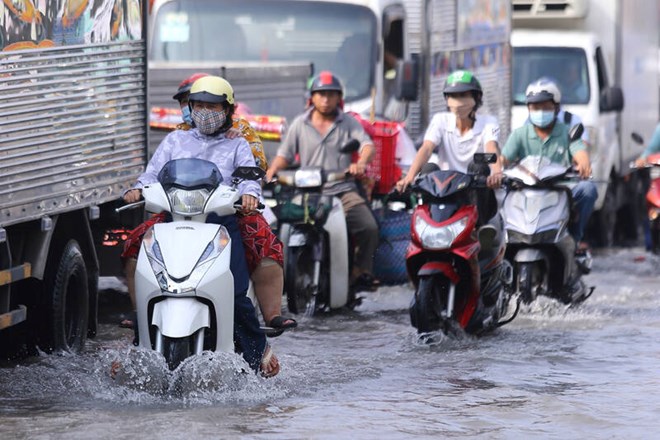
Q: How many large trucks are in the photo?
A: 3